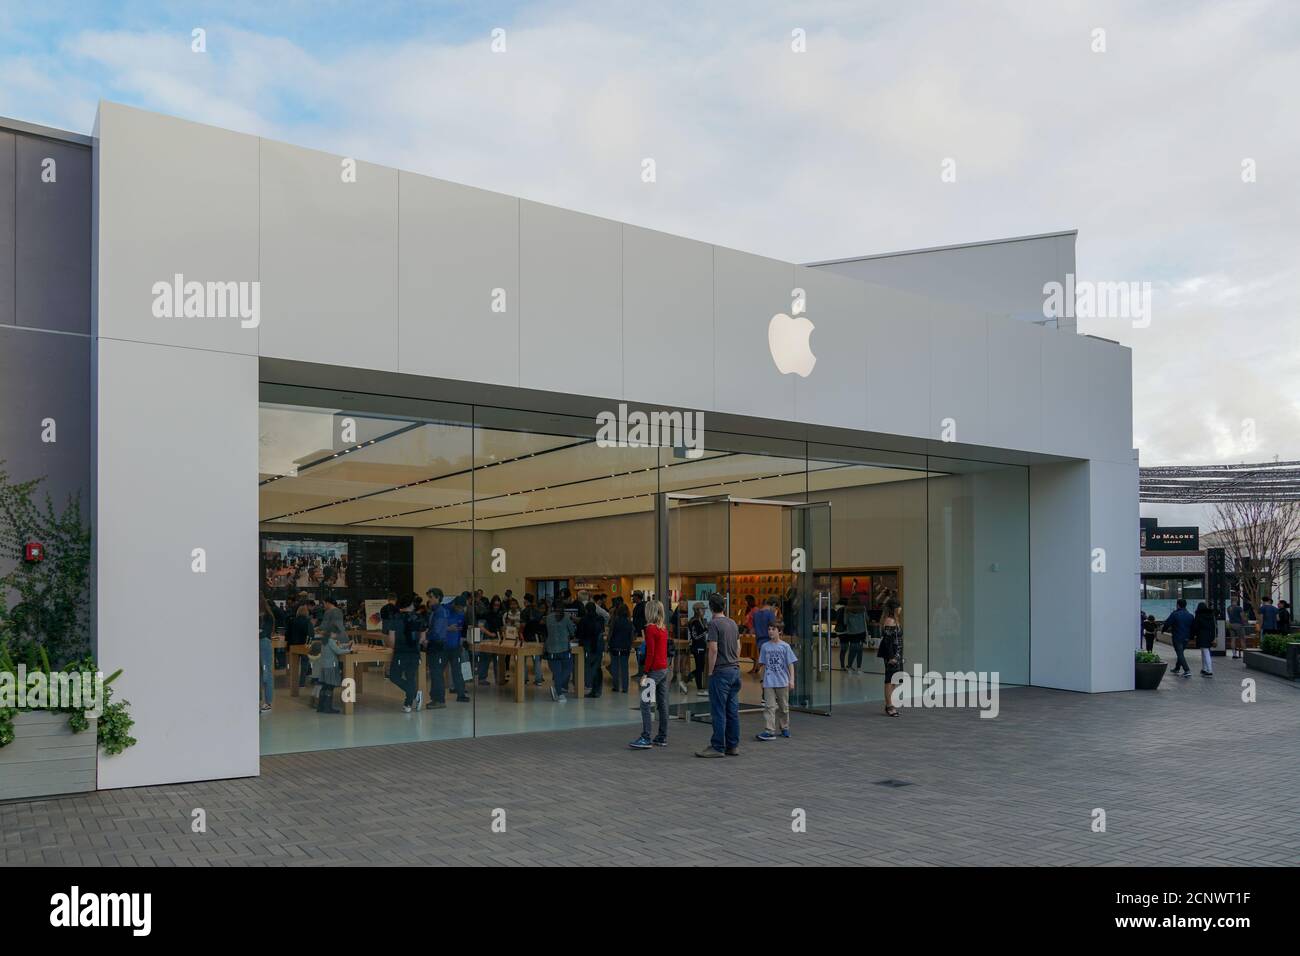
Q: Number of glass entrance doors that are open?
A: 2